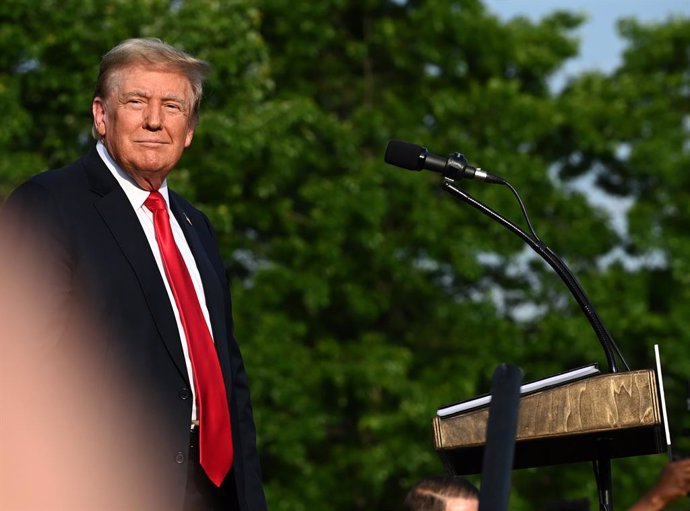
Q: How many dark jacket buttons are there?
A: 2